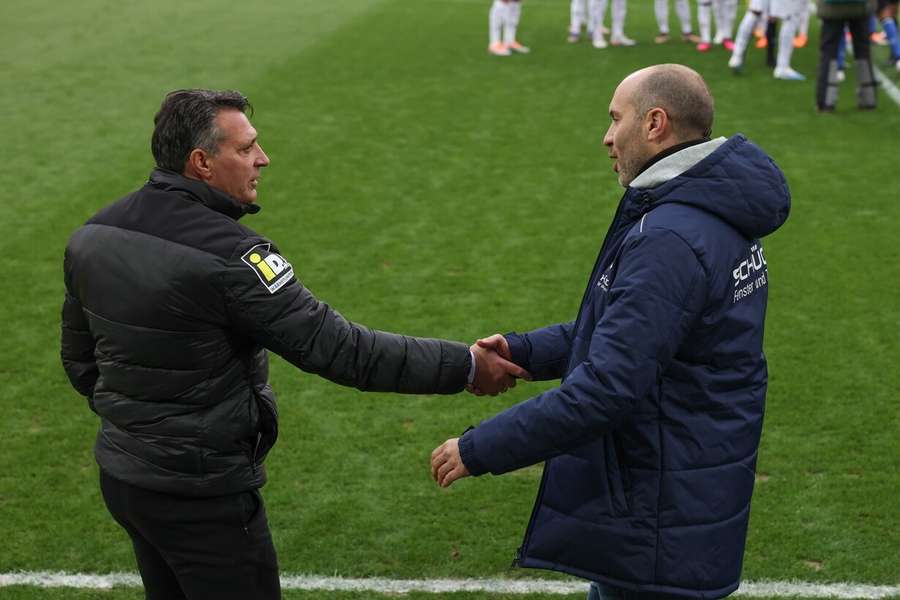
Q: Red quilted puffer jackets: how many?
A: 0